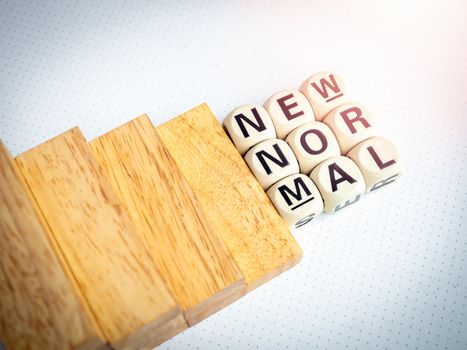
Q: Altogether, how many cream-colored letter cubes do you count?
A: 9